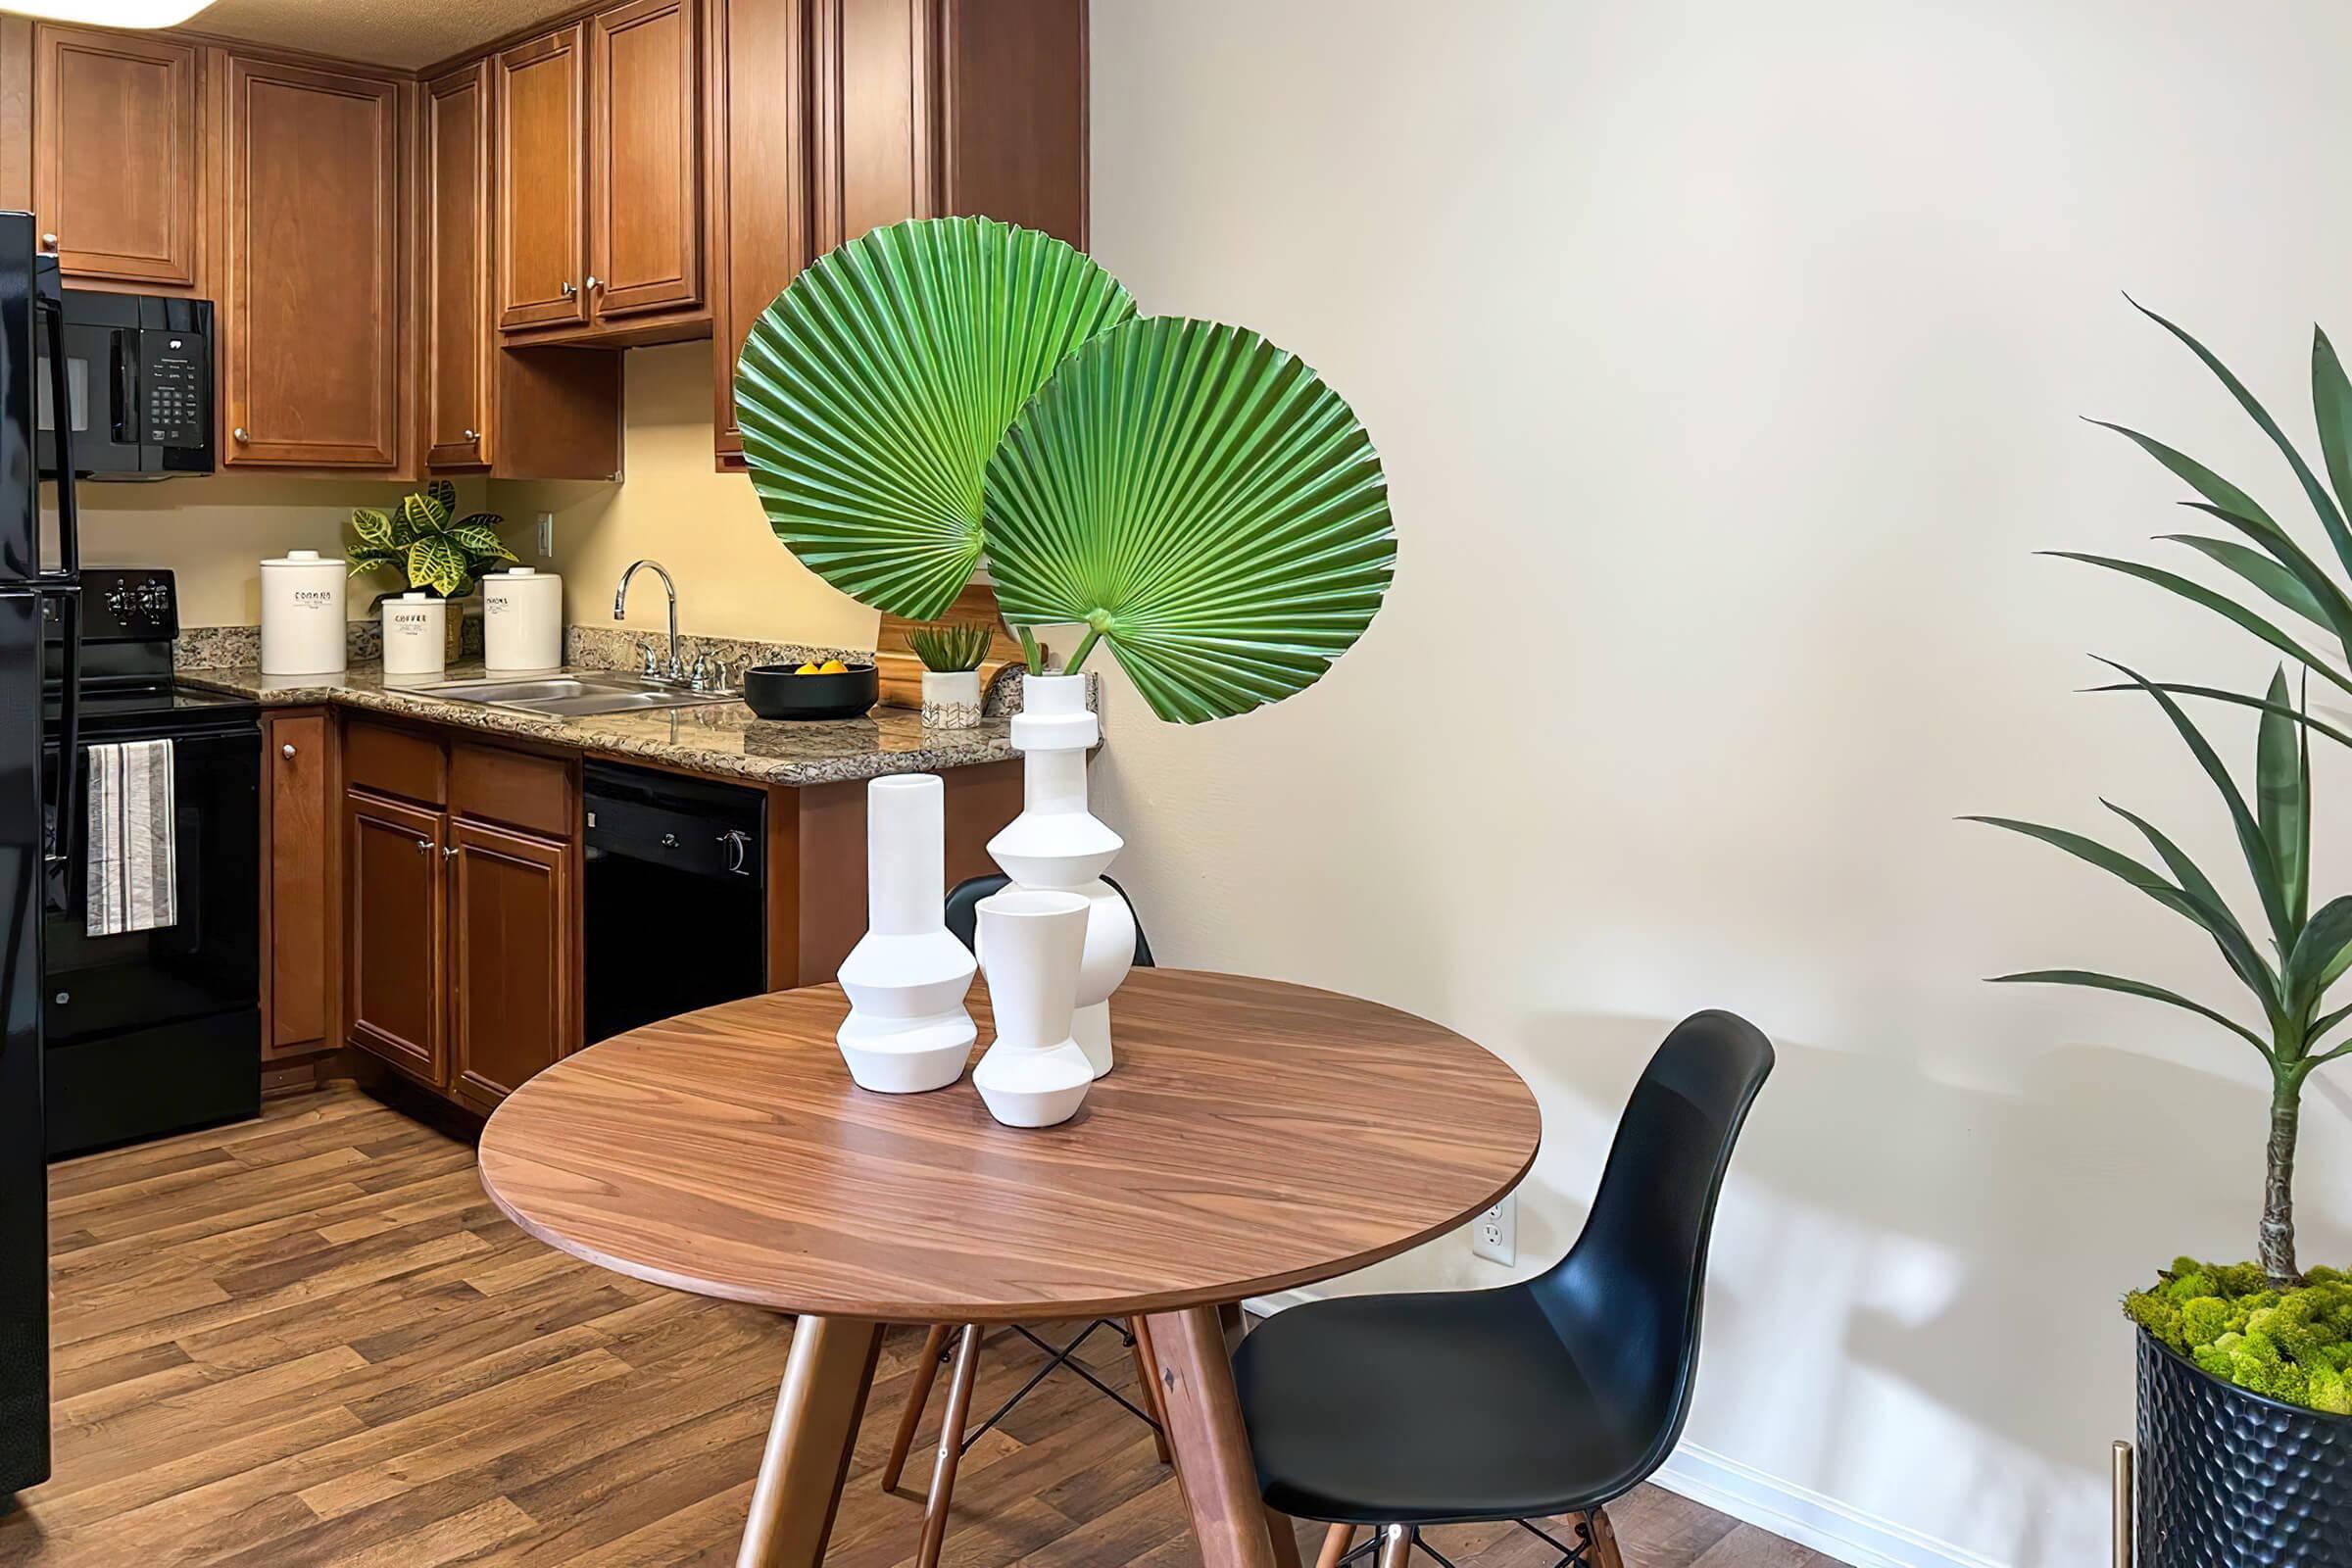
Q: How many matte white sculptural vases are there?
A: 3